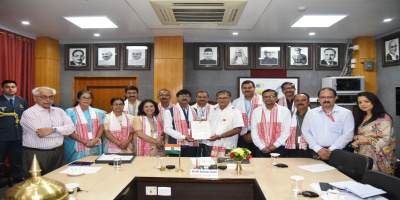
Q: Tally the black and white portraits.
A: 9